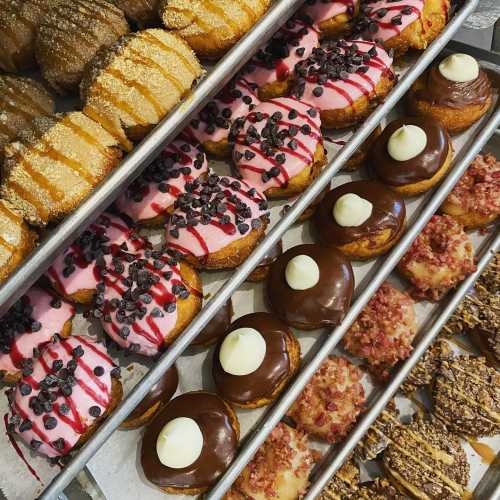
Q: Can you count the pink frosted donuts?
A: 12